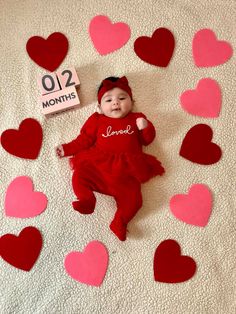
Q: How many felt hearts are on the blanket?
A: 12